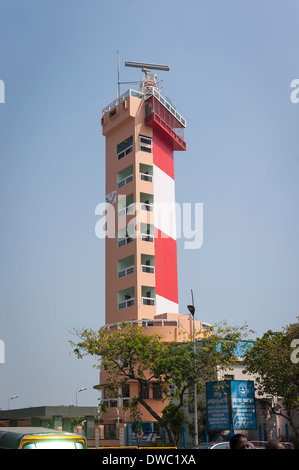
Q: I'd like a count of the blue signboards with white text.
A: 2